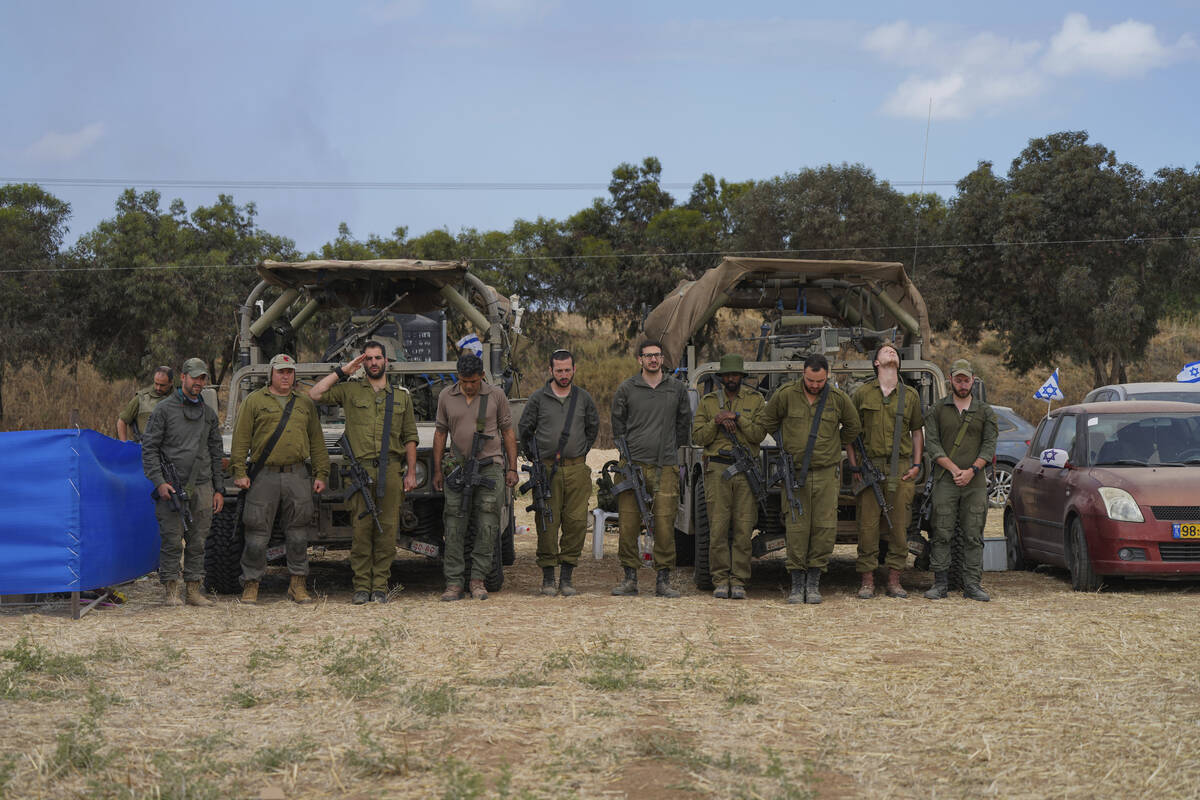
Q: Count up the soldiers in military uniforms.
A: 11